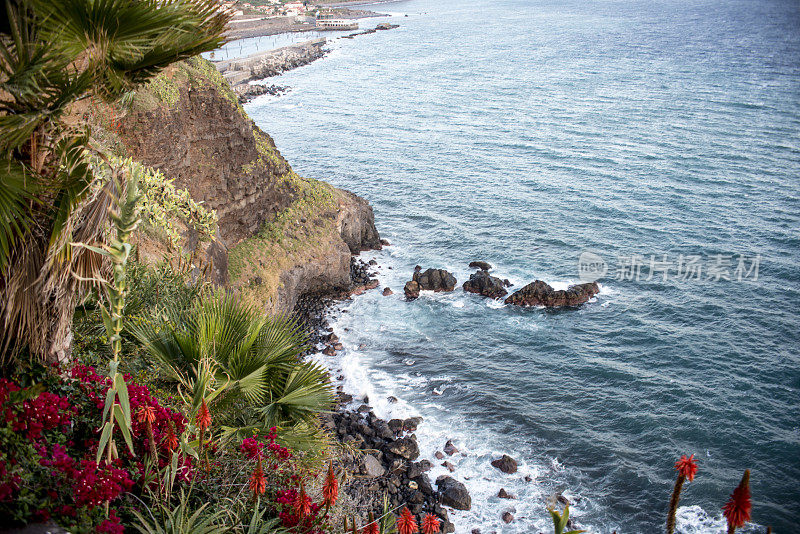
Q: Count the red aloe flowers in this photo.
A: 11